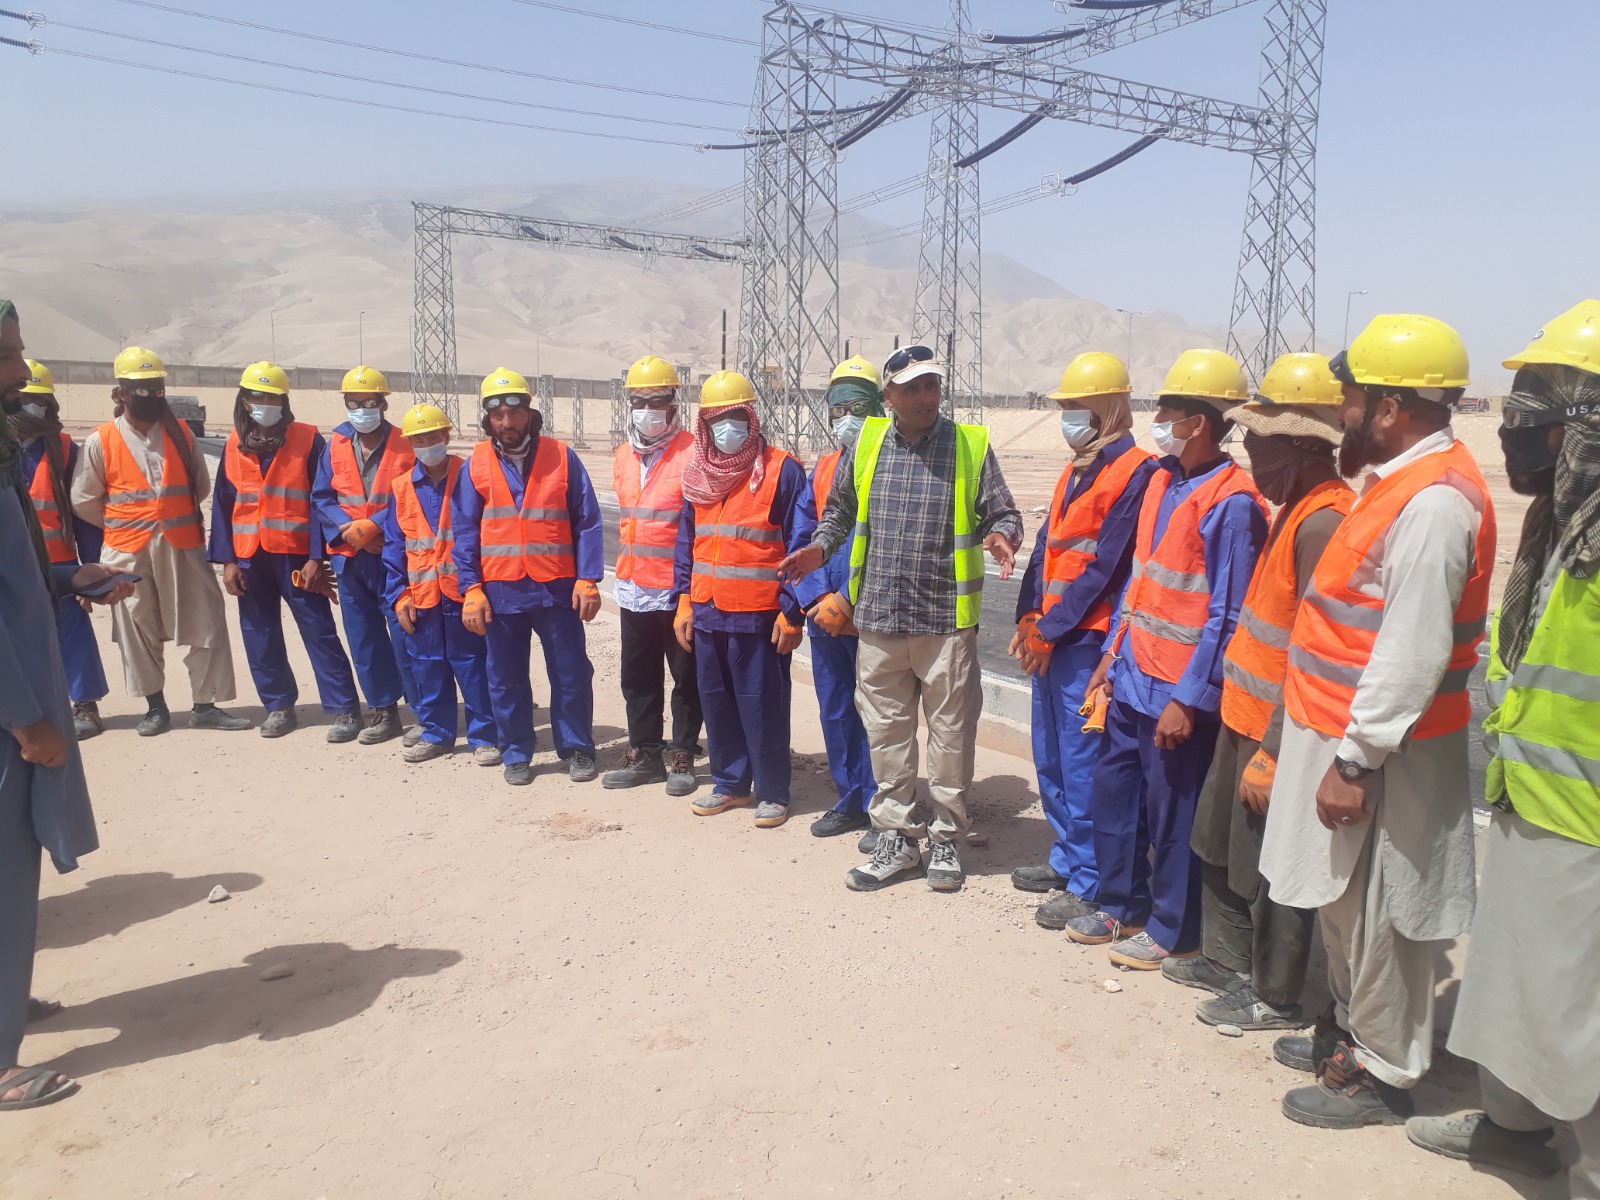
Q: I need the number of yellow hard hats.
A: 14